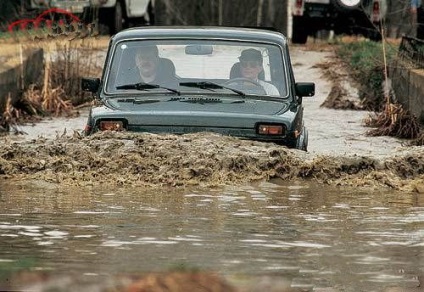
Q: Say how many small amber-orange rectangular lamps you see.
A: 2